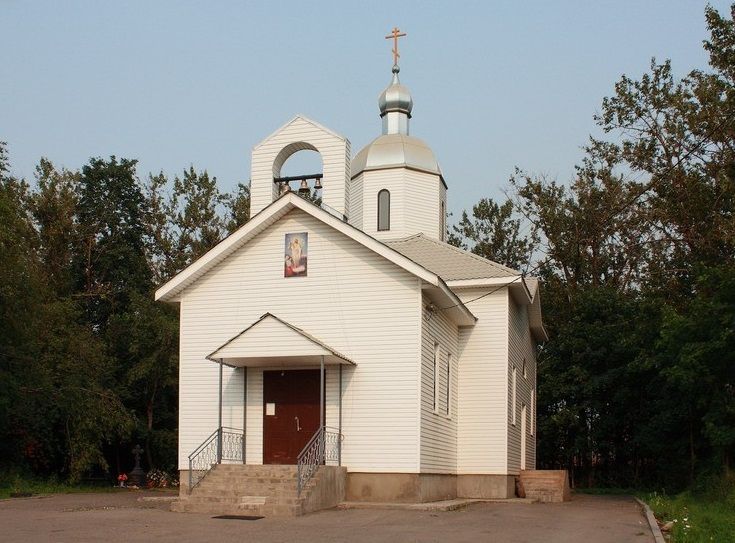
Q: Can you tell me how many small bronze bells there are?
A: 3